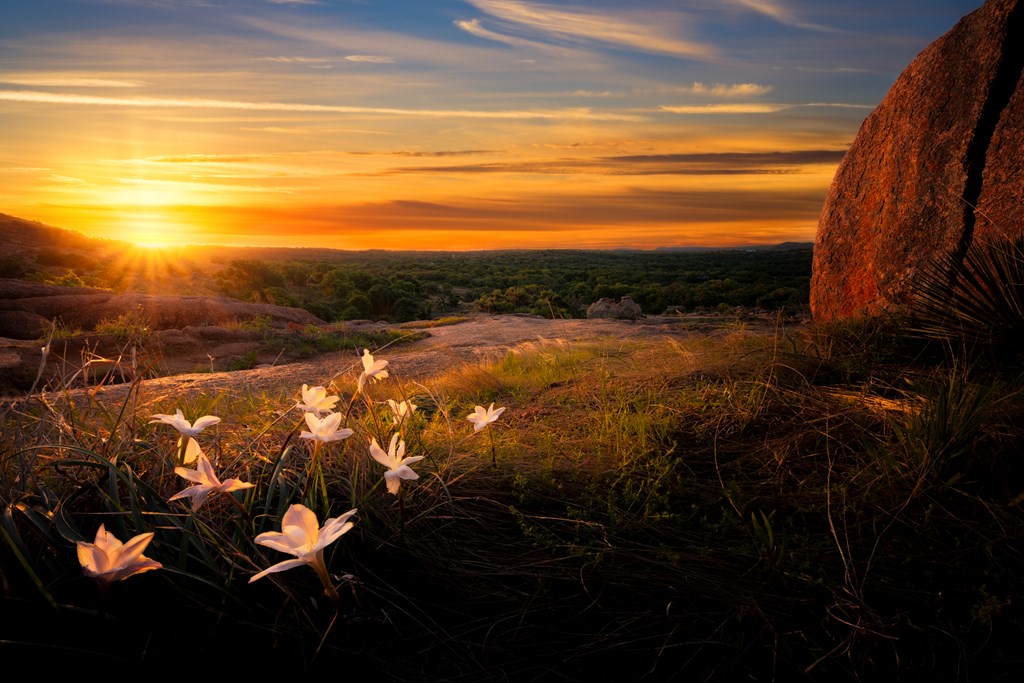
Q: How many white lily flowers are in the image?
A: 10